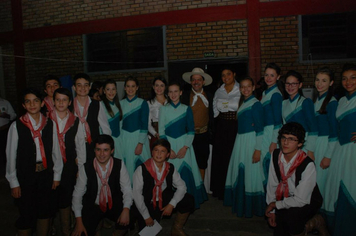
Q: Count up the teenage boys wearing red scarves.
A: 7